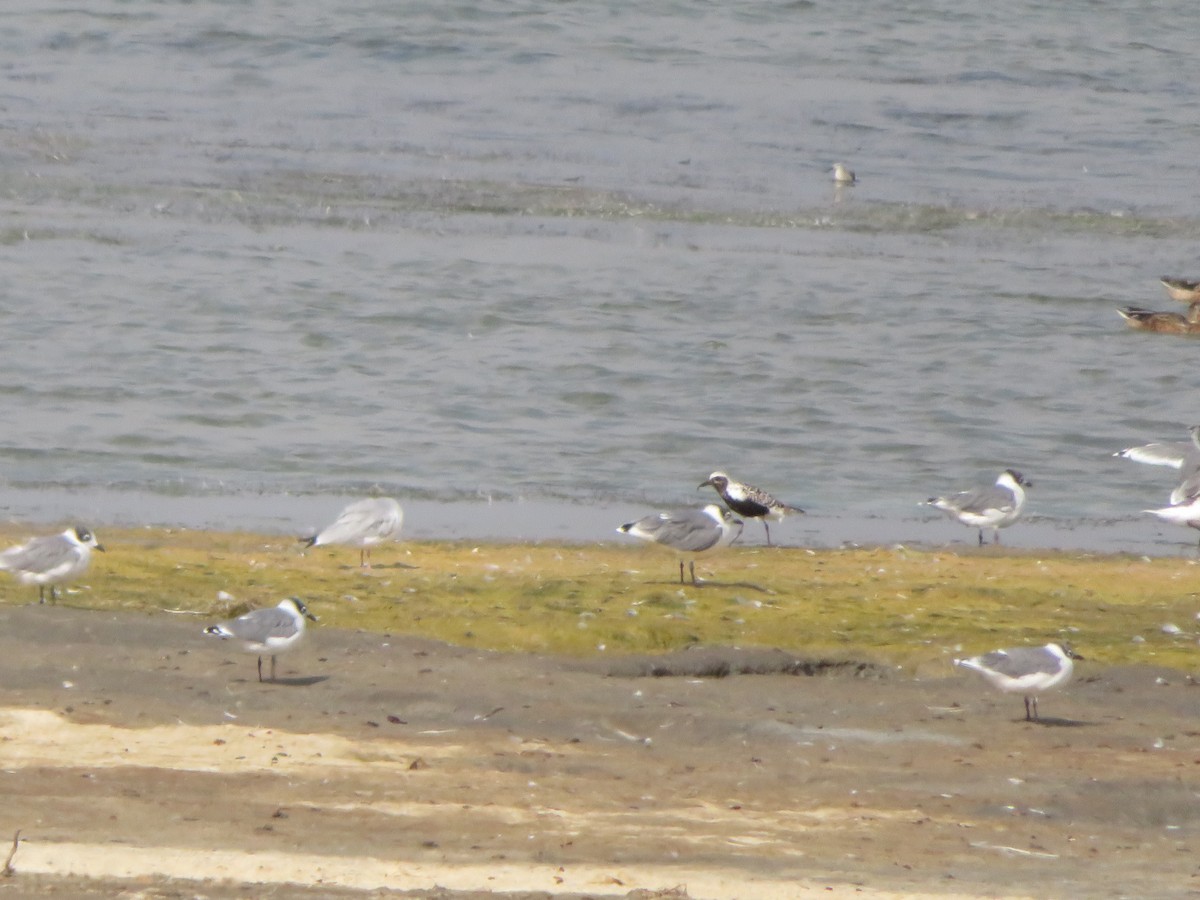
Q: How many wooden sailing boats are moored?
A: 0